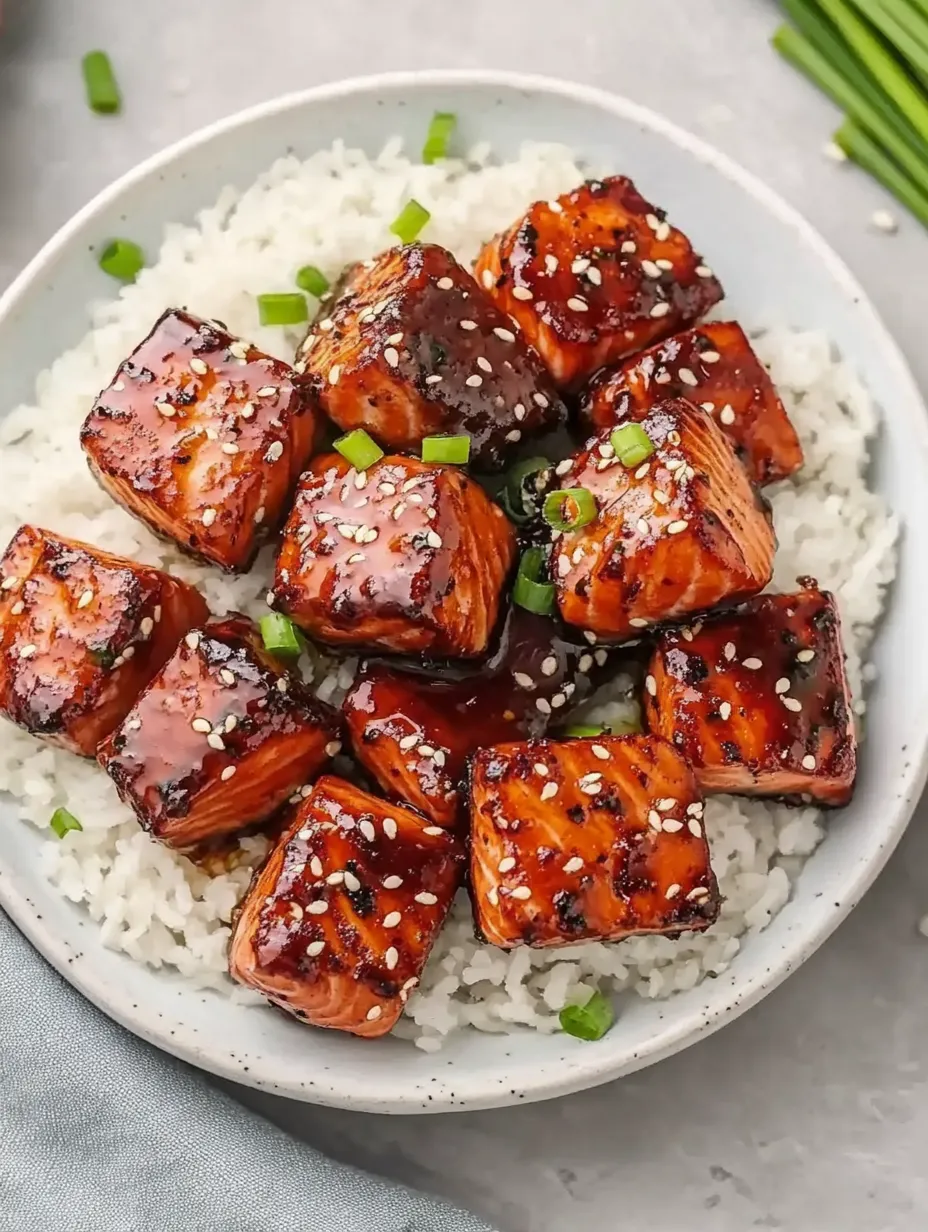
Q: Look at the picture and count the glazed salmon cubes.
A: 12